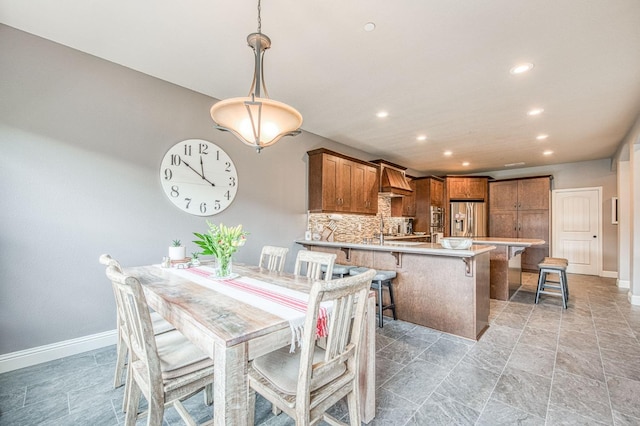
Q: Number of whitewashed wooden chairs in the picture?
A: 5